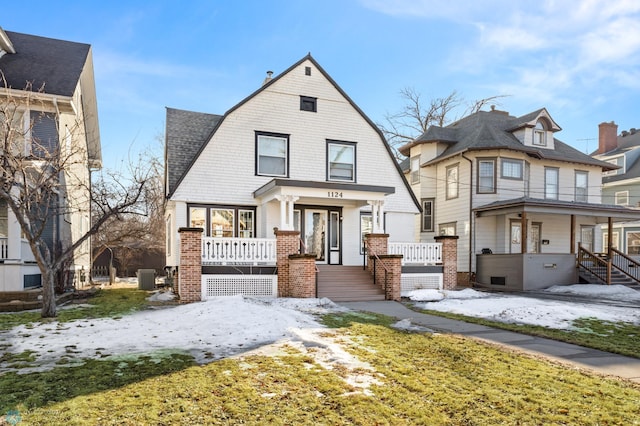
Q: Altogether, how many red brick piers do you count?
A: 6